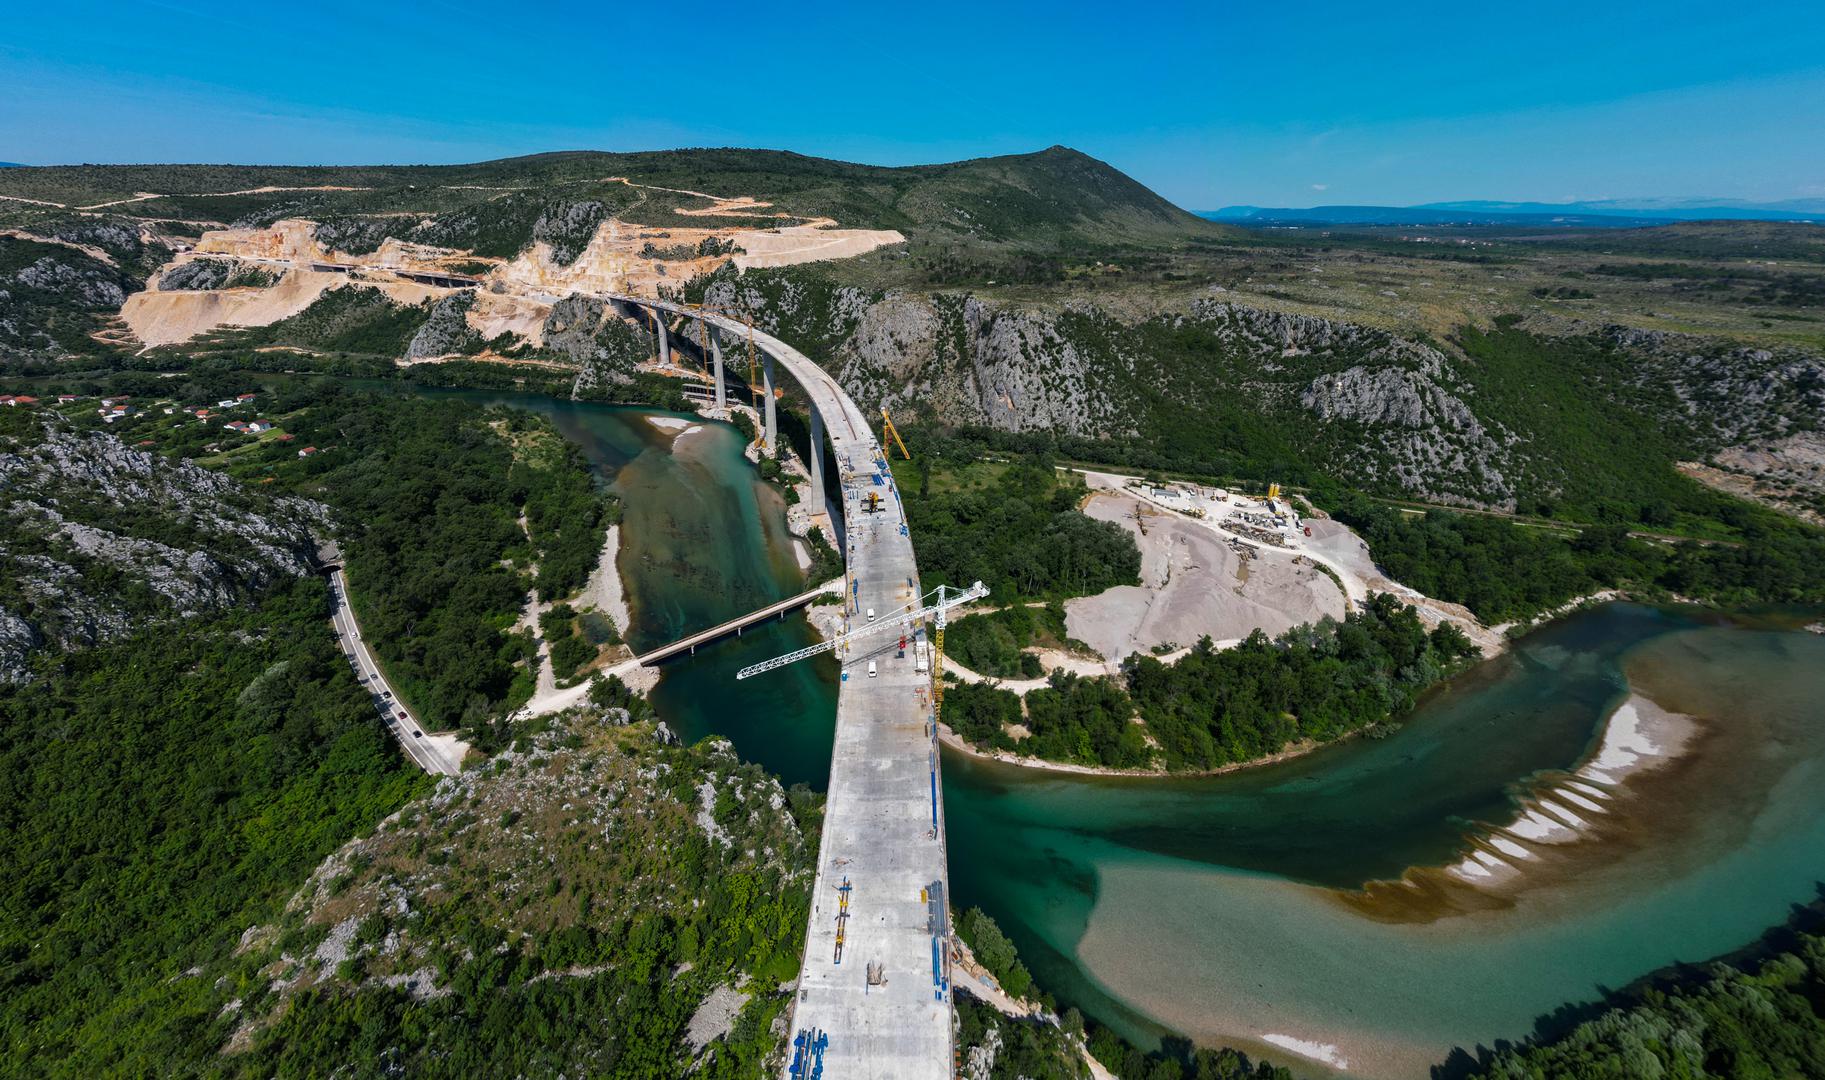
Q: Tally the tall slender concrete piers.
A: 4